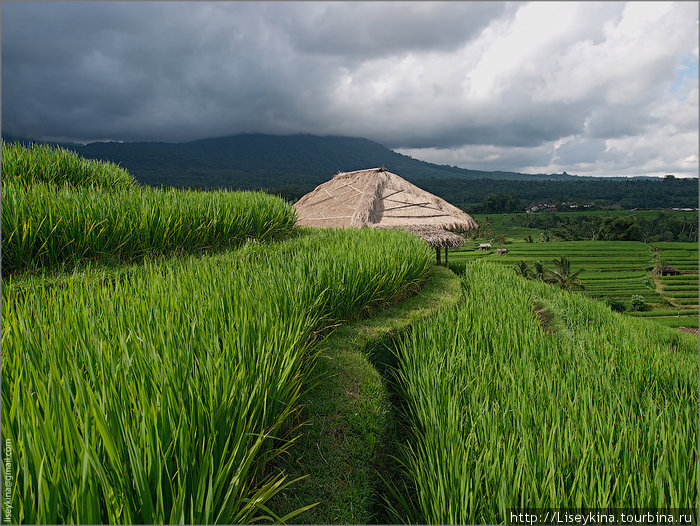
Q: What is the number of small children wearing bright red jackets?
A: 0